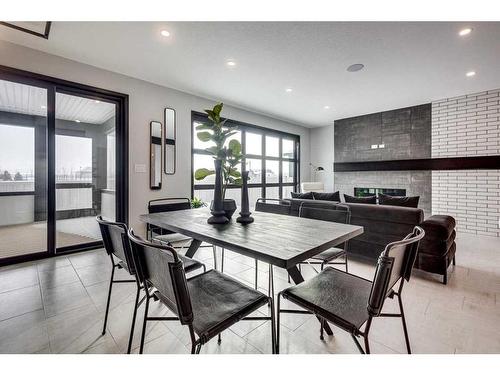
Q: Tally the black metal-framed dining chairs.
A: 6